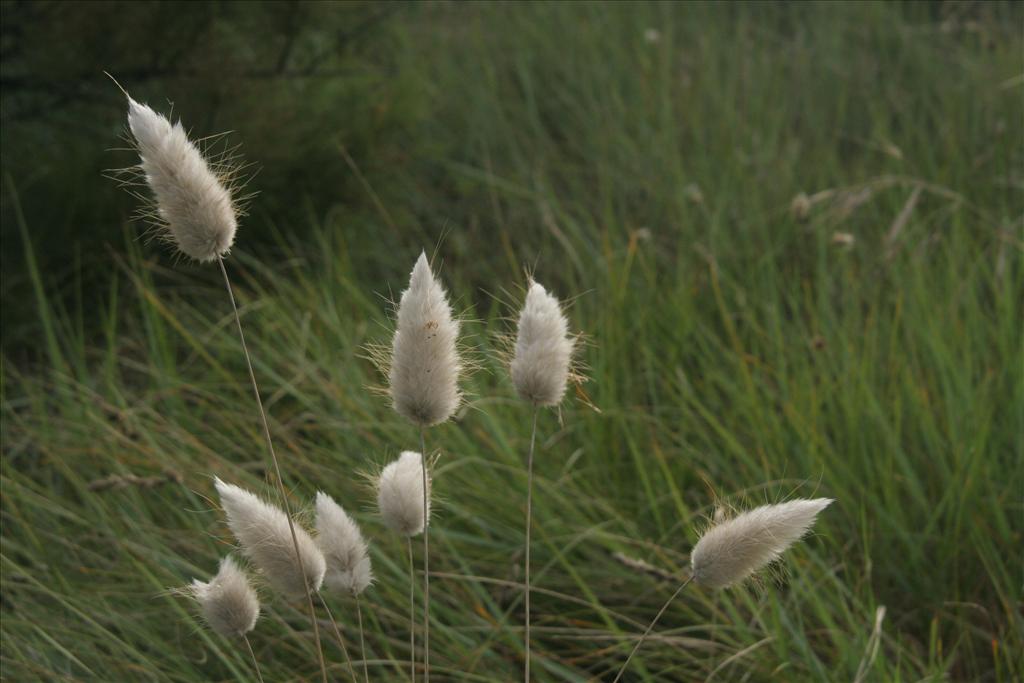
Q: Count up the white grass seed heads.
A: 8